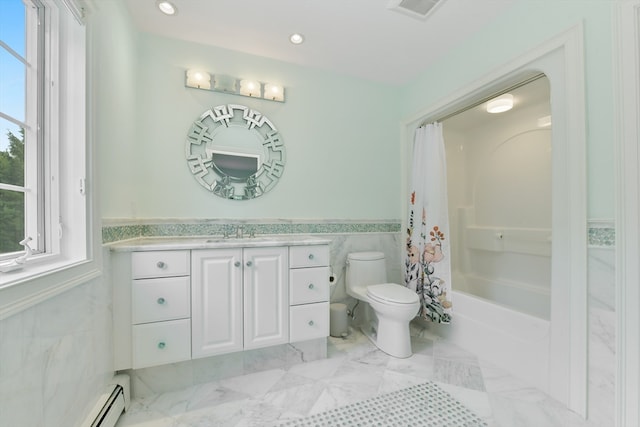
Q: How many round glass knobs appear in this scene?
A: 8